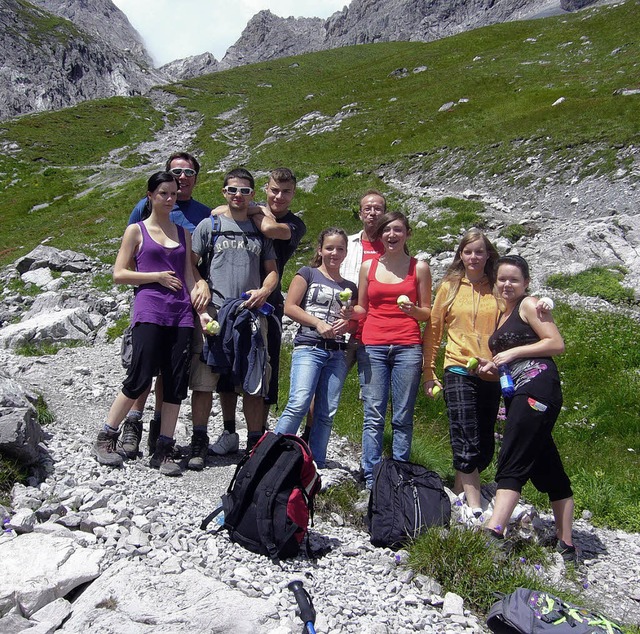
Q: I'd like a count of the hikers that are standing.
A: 9